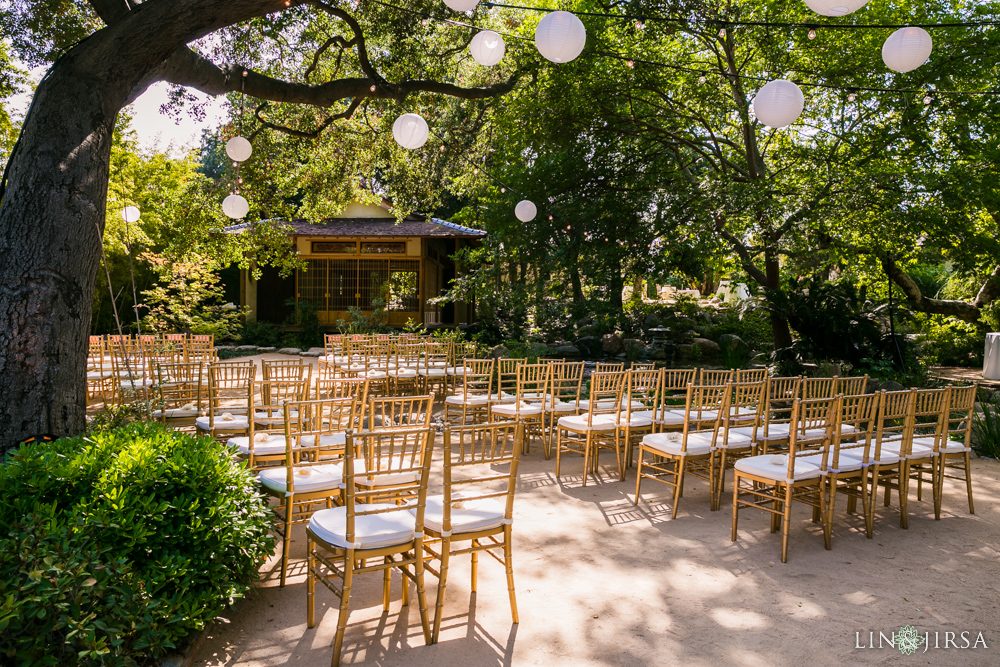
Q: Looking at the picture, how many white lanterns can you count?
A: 11